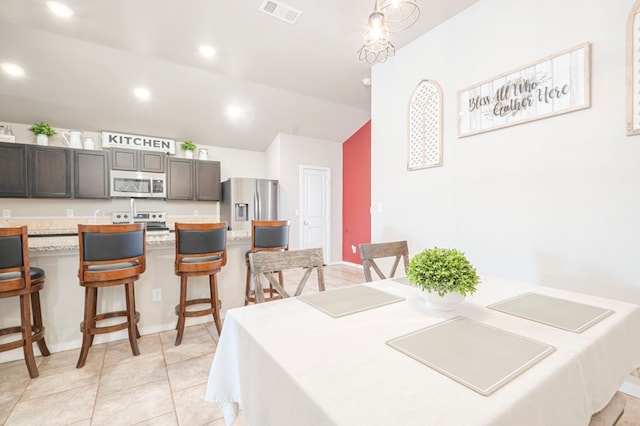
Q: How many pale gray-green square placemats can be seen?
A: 4